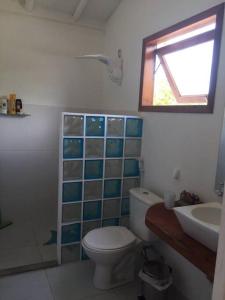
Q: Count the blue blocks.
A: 13